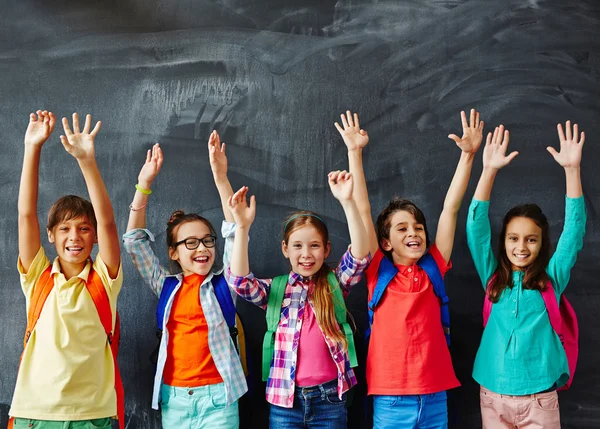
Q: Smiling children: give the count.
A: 5